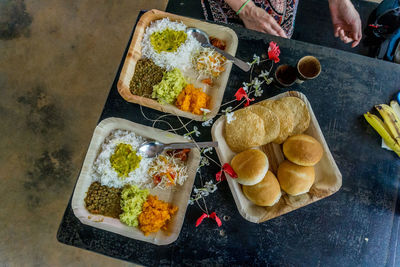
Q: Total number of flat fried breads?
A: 4